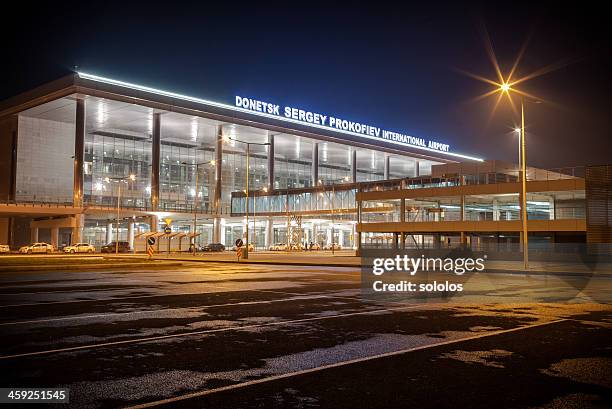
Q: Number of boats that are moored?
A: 0